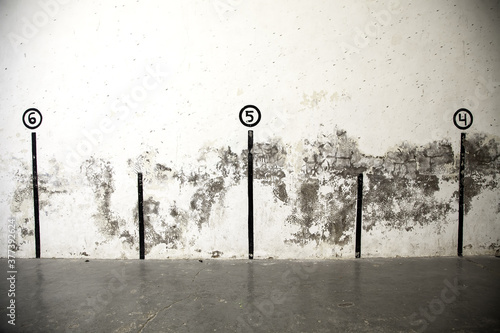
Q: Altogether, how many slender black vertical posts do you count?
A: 5